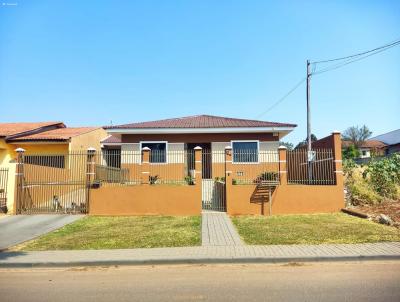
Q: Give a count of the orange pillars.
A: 7